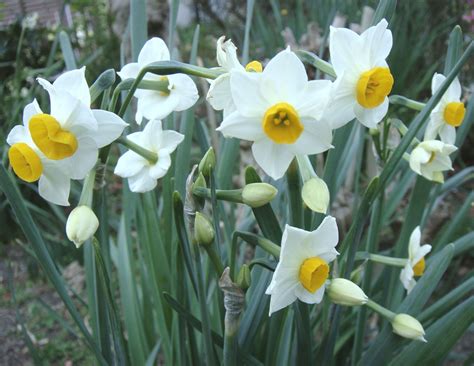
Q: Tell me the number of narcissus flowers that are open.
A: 11